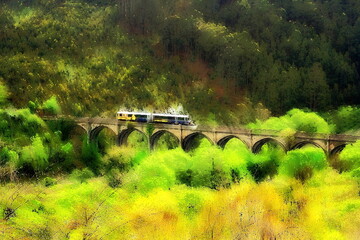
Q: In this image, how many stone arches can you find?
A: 9